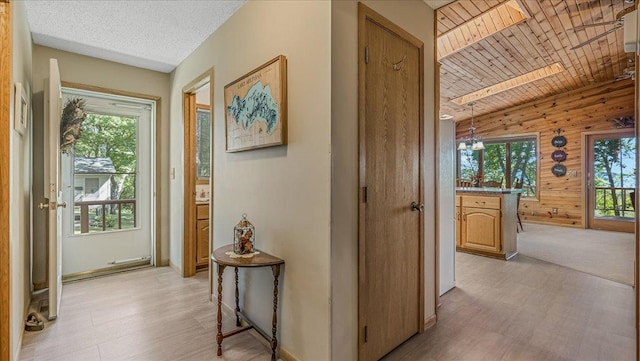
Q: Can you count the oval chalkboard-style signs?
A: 3